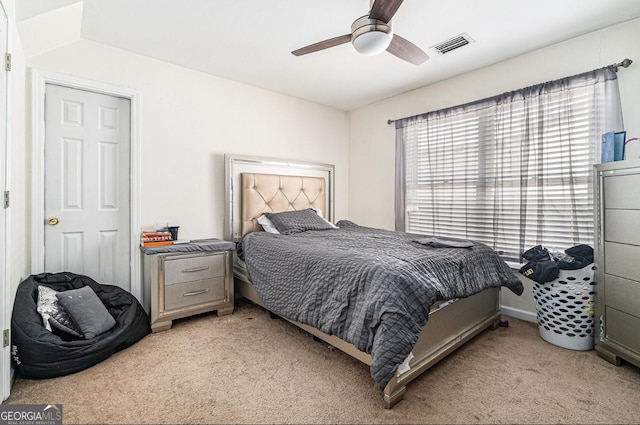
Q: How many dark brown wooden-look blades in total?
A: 3